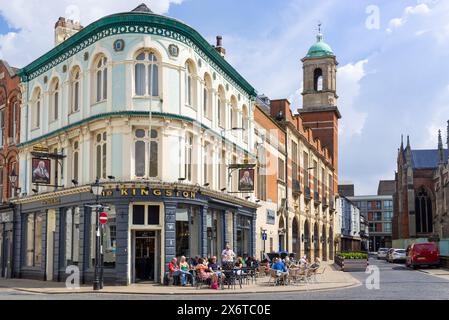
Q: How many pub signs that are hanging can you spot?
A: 2